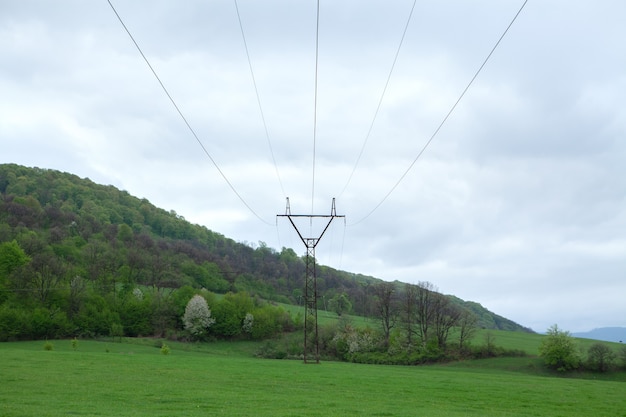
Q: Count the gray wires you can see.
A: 5